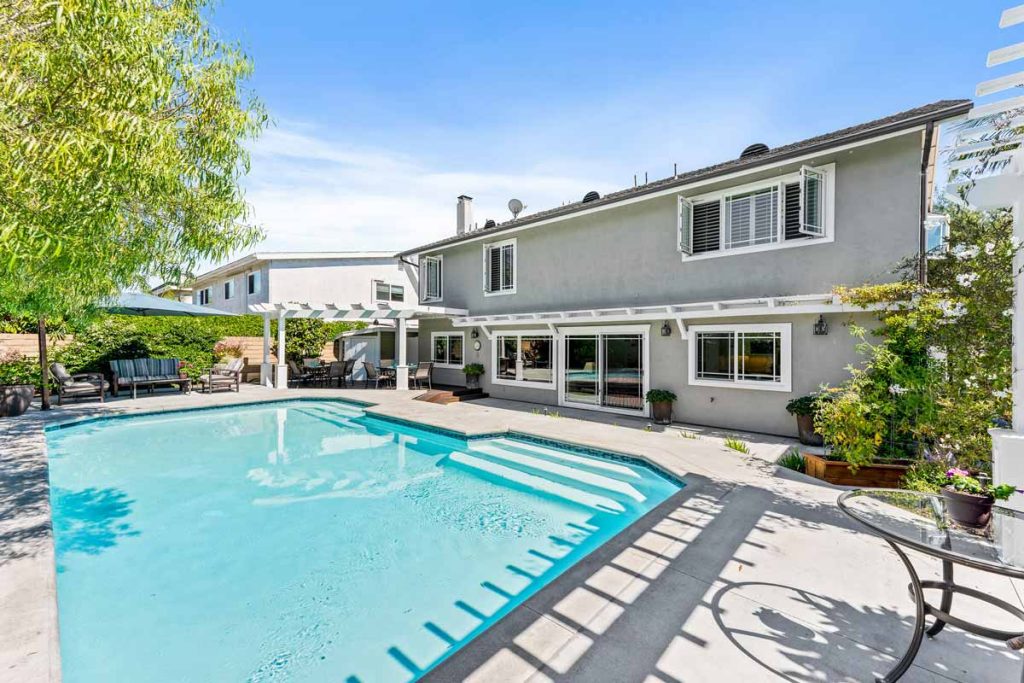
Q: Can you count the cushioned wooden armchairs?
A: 2